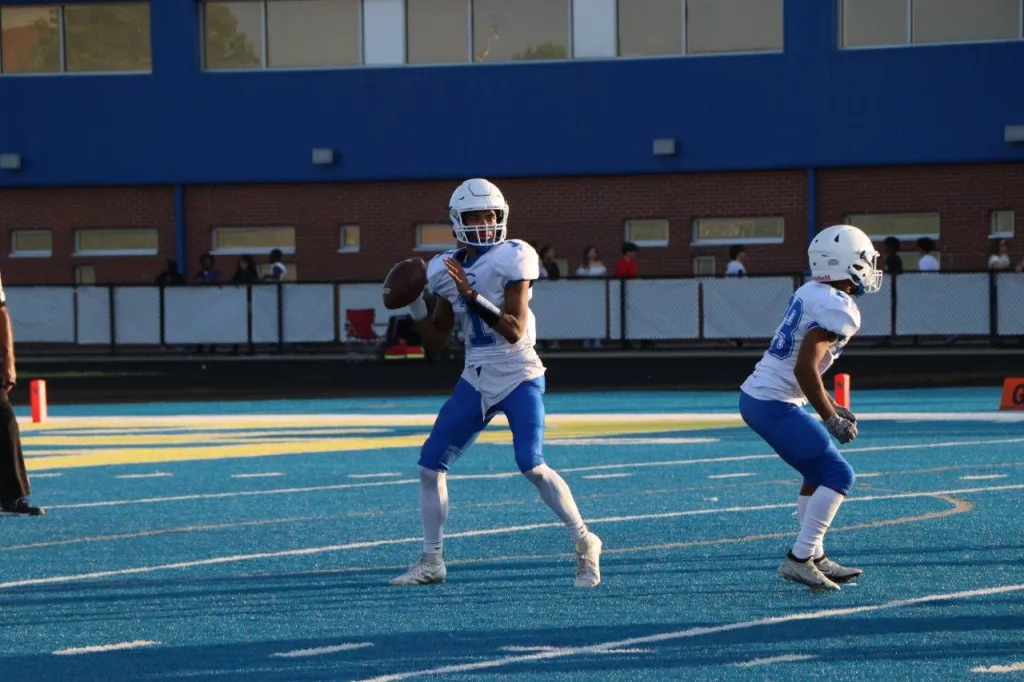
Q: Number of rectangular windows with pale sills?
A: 9